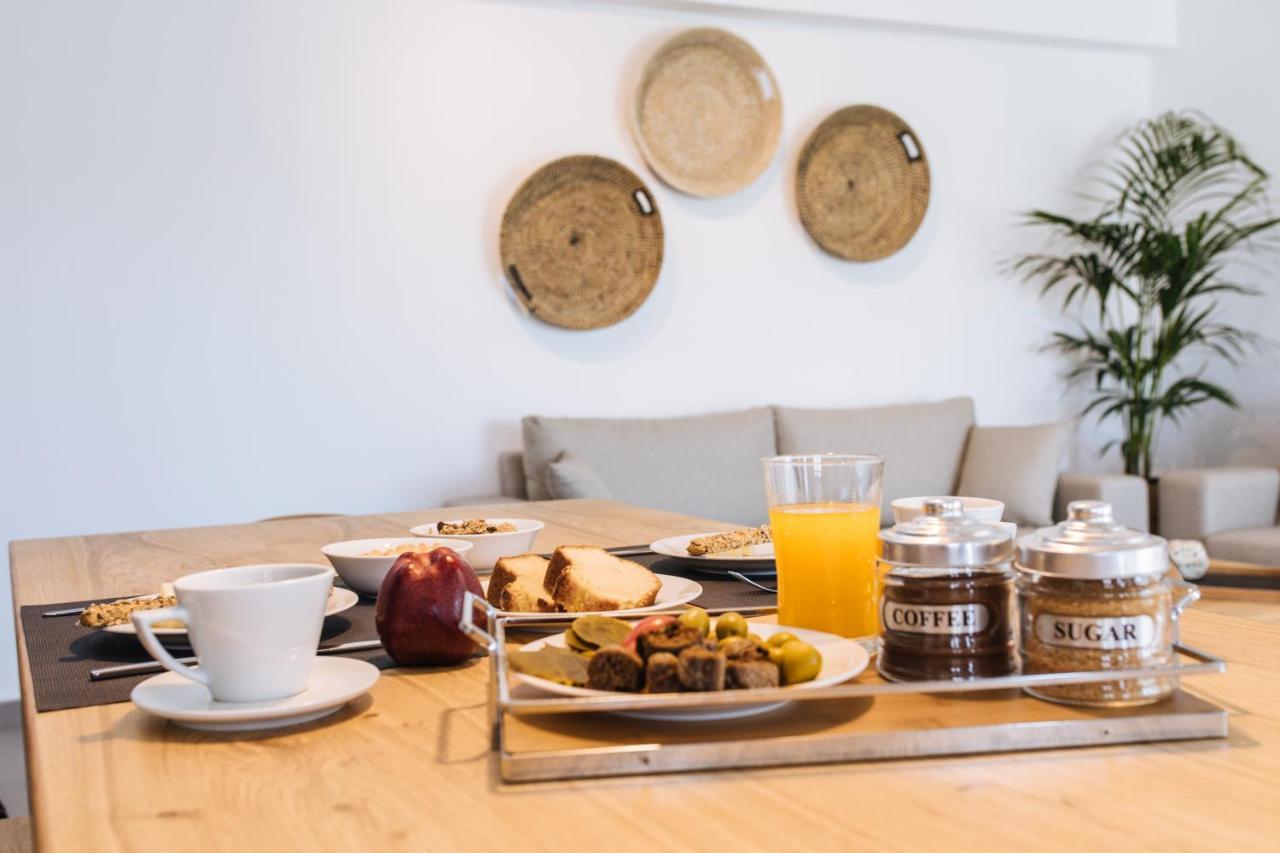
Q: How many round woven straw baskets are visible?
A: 3